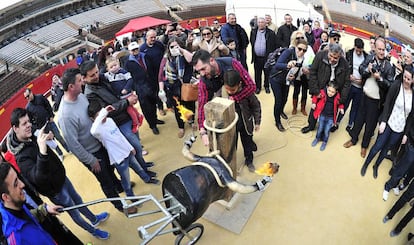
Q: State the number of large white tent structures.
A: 1